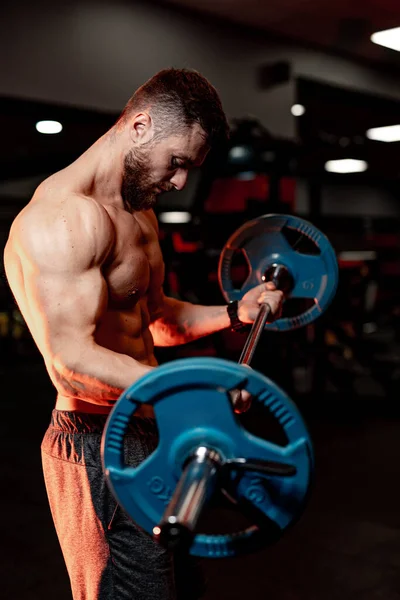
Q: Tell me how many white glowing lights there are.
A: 6